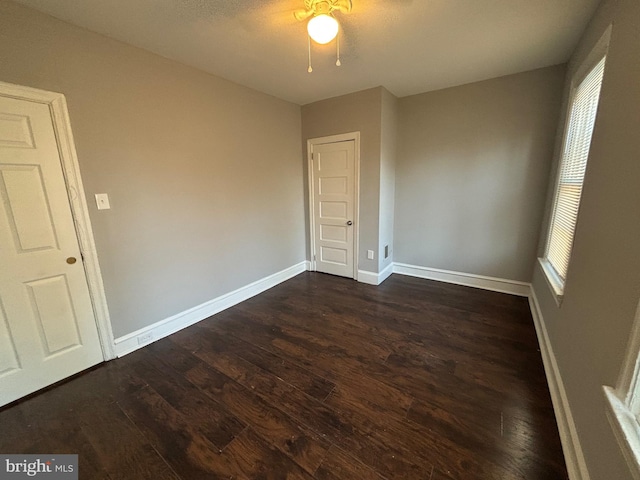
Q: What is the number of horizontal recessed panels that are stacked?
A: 5